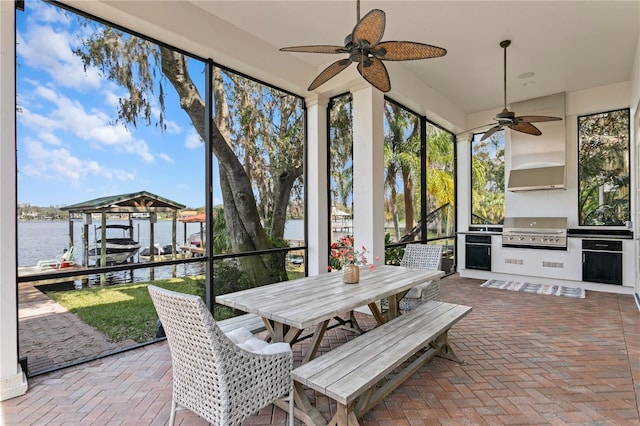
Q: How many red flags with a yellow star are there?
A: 0